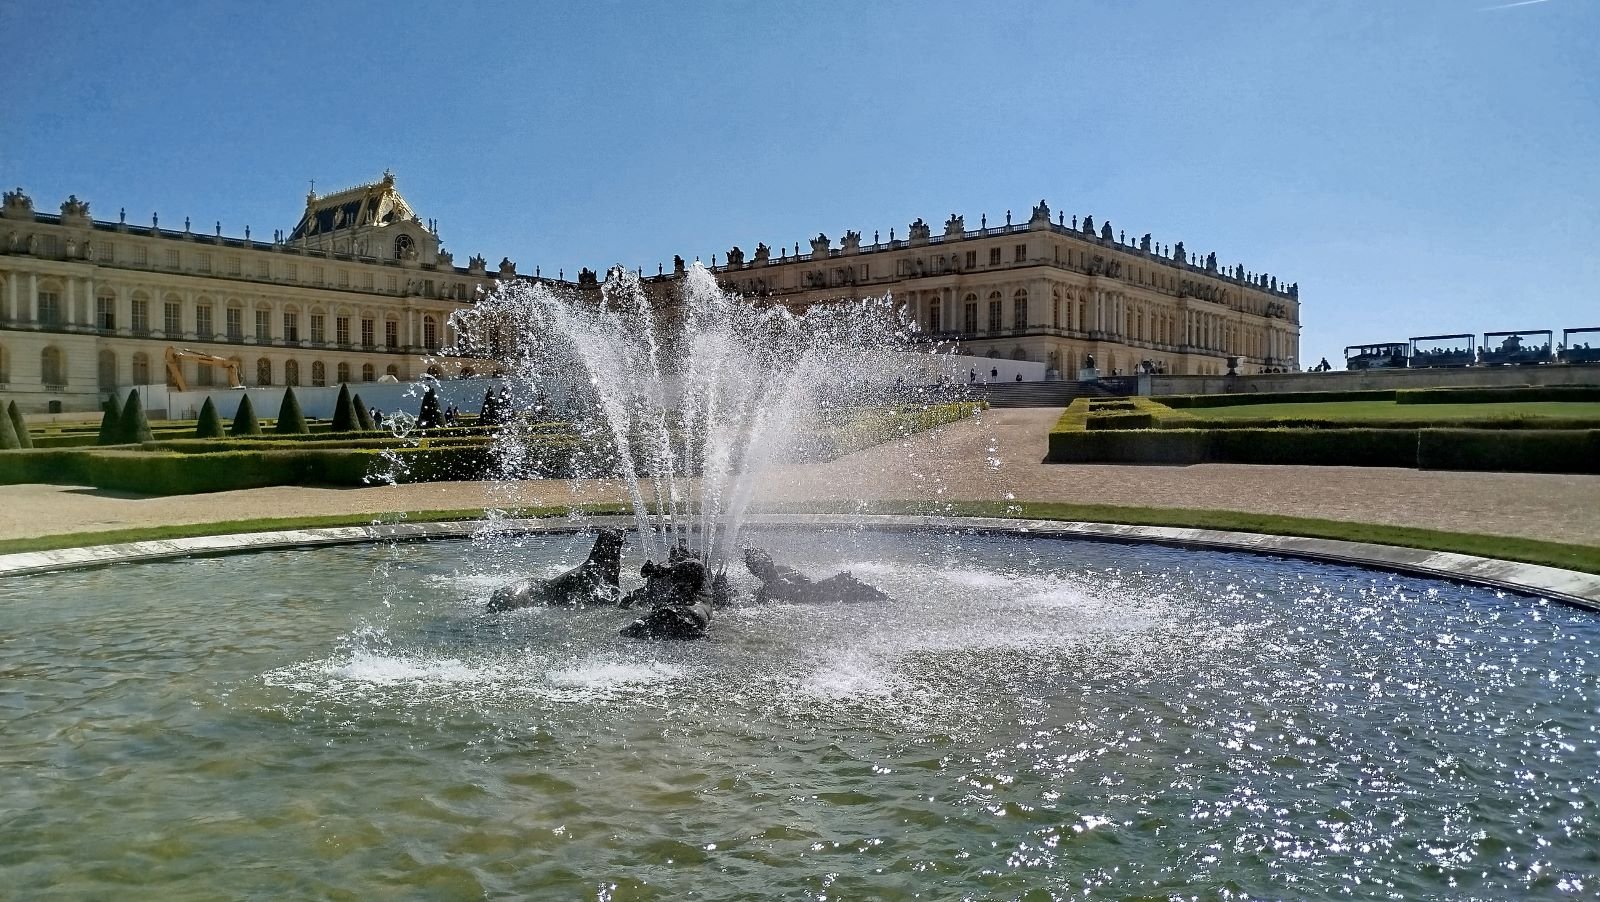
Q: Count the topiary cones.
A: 12